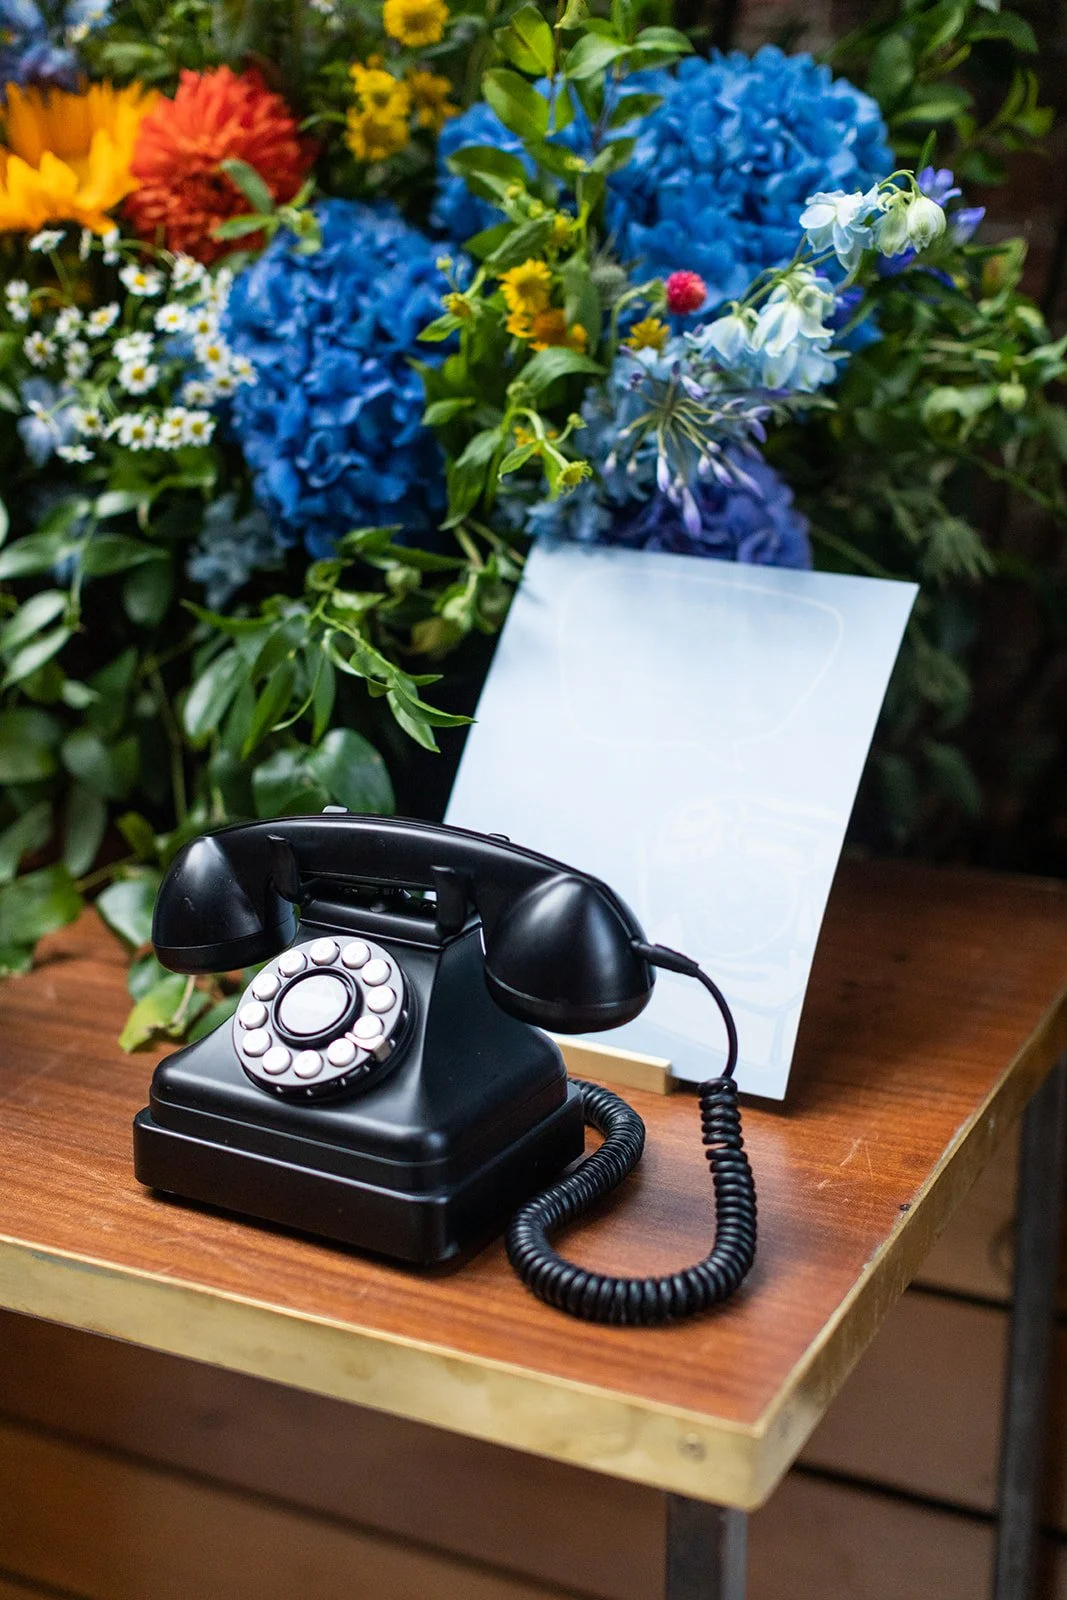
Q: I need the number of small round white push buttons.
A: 12